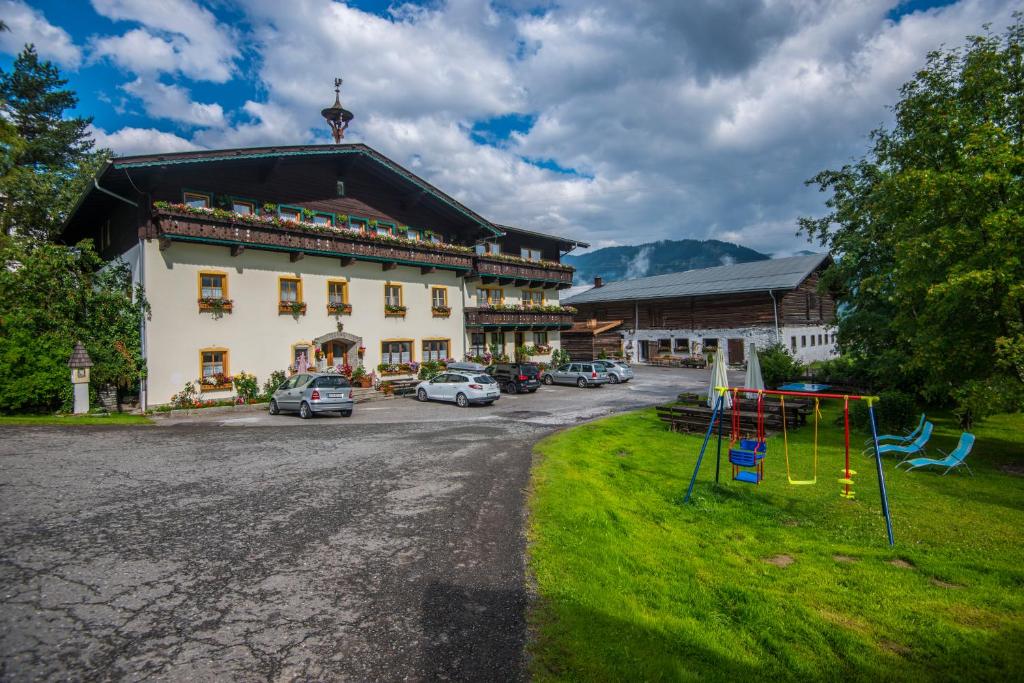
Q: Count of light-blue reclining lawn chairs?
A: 3